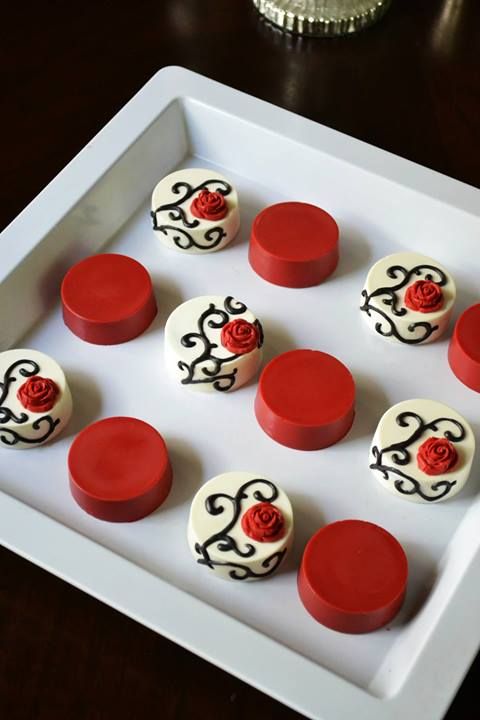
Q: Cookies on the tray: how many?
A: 12